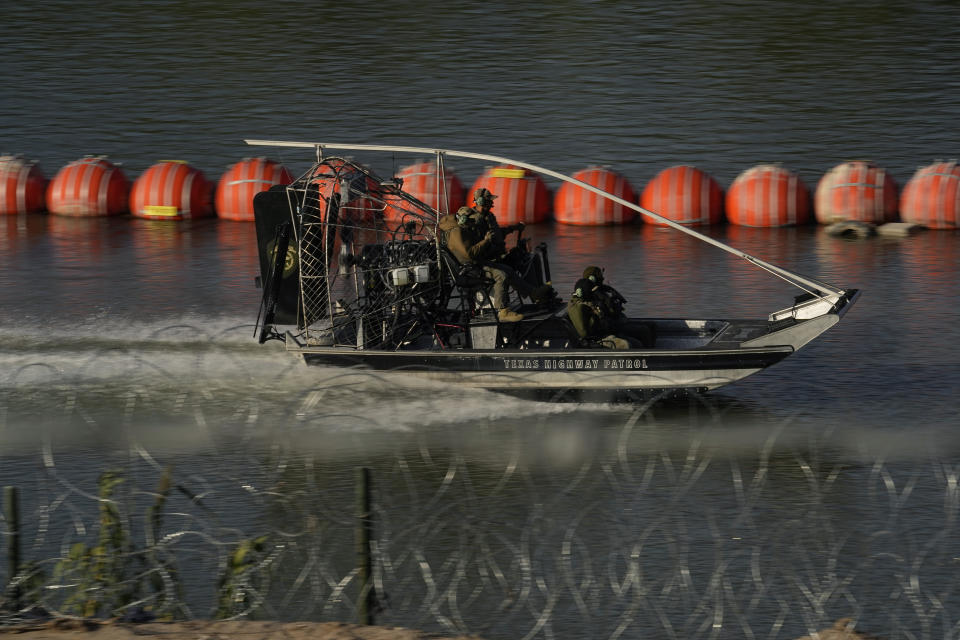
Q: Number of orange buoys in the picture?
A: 12